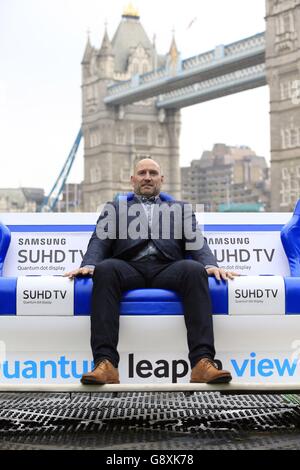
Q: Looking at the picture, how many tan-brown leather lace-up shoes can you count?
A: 2